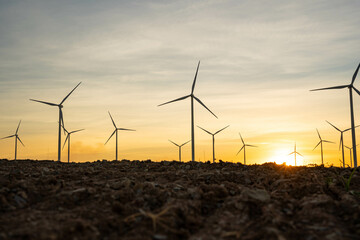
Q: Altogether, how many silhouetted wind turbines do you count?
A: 13